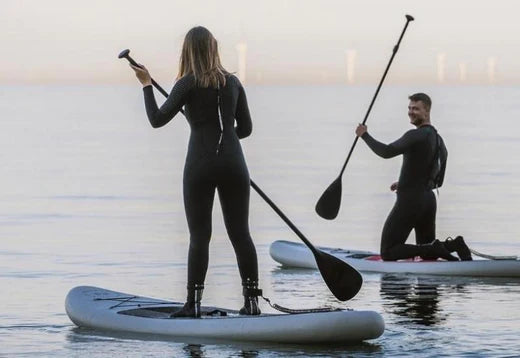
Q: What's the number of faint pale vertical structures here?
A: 5